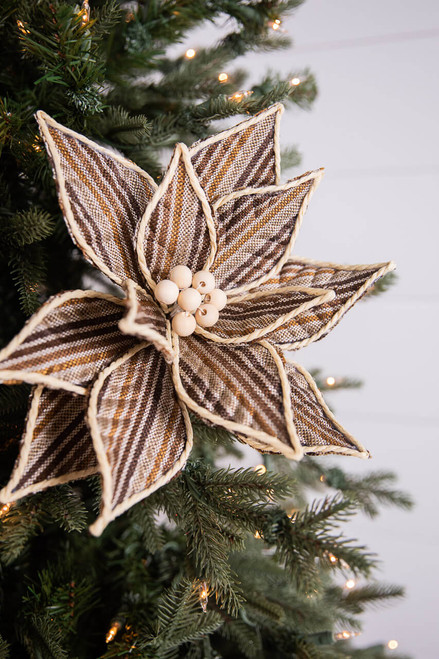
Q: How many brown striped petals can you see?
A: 12